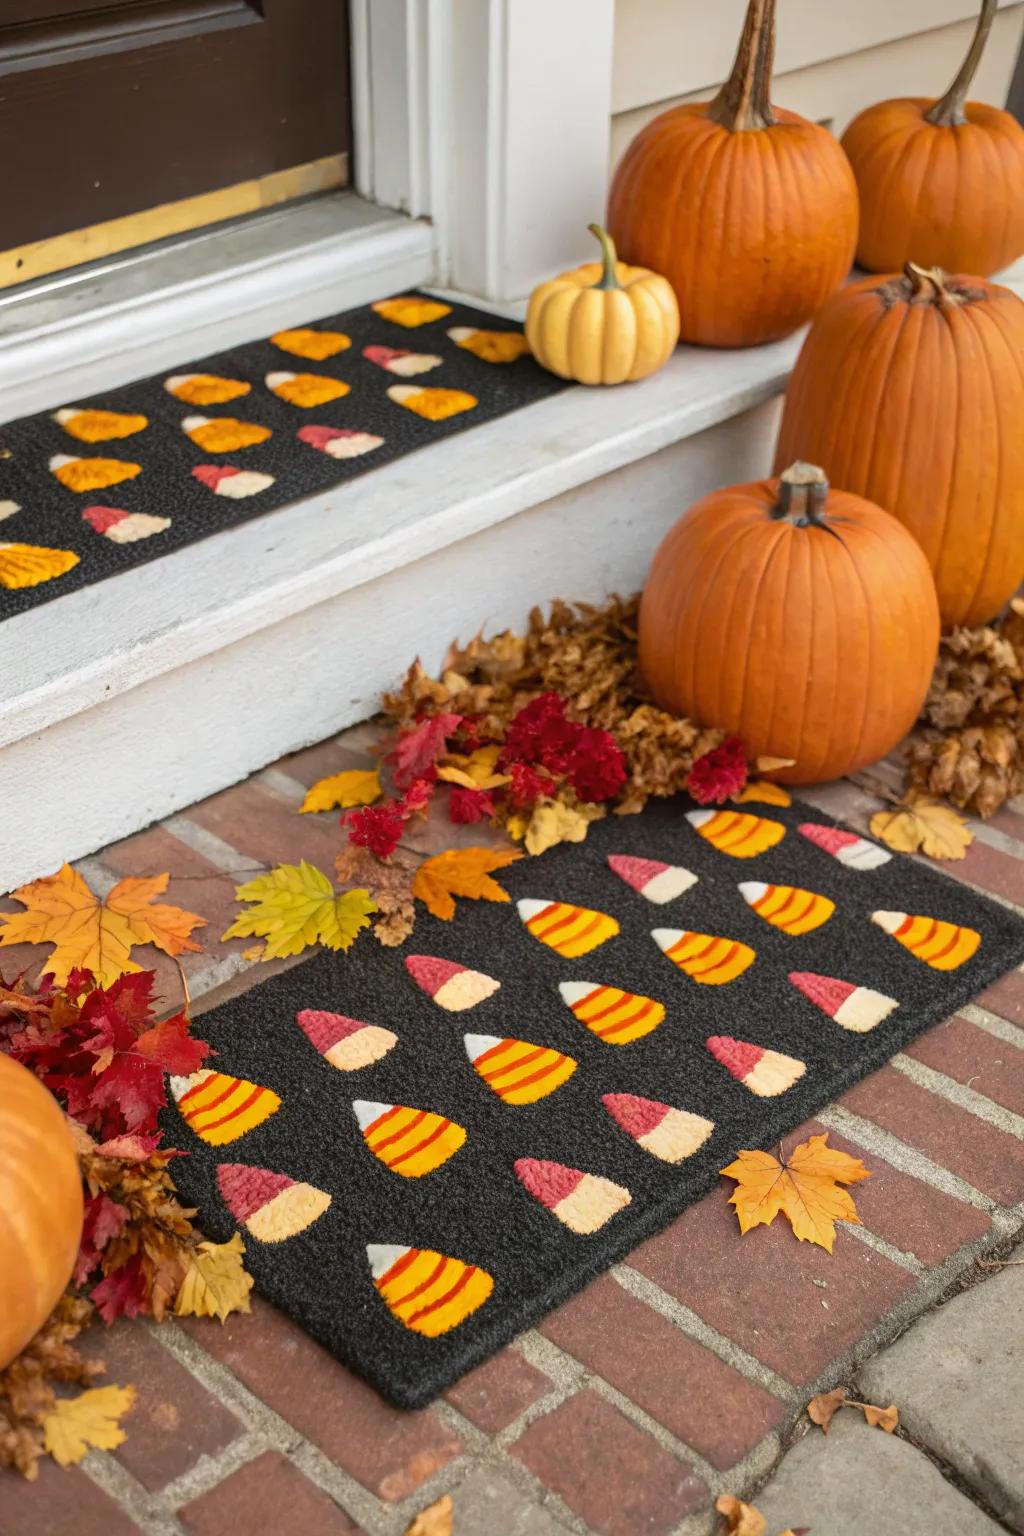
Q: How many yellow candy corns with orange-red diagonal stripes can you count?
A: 10